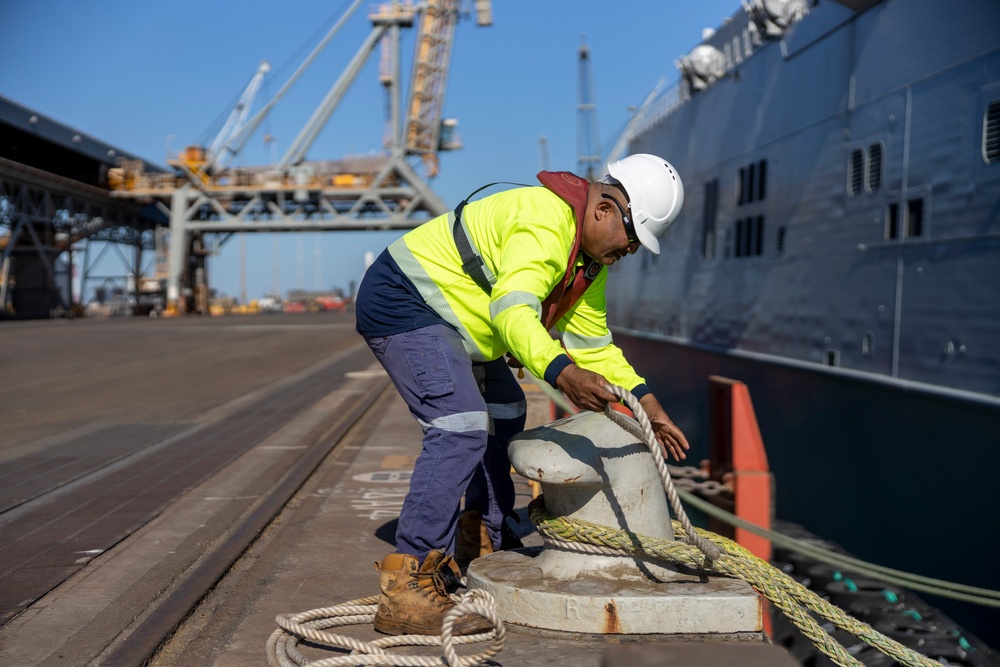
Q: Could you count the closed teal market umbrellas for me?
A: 0